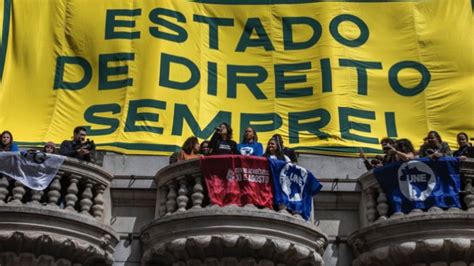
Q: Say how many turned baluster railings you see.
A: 3